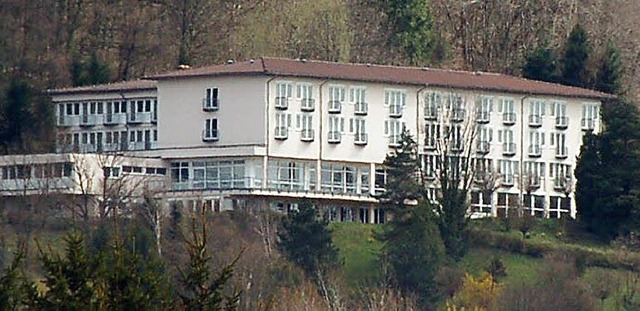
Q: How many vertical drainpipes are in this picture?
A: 4